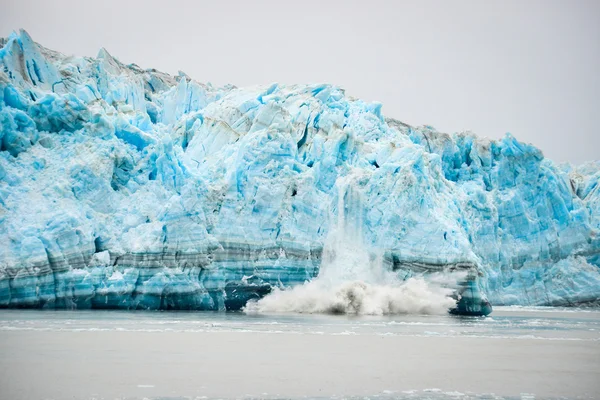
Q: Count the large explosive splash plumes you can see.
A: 1